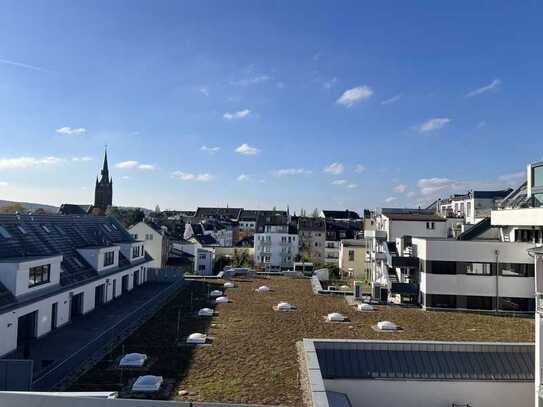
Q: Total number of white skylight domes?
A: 12